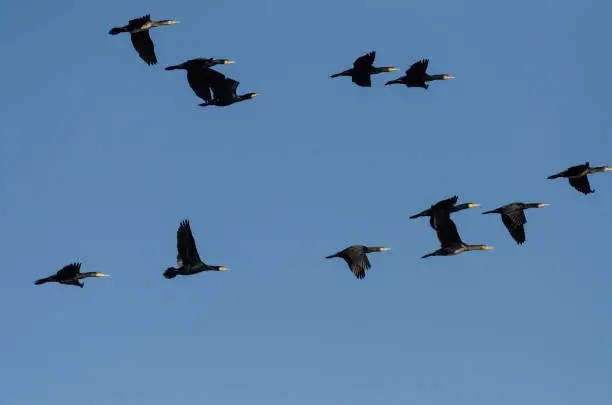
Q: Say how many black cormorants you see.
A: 12